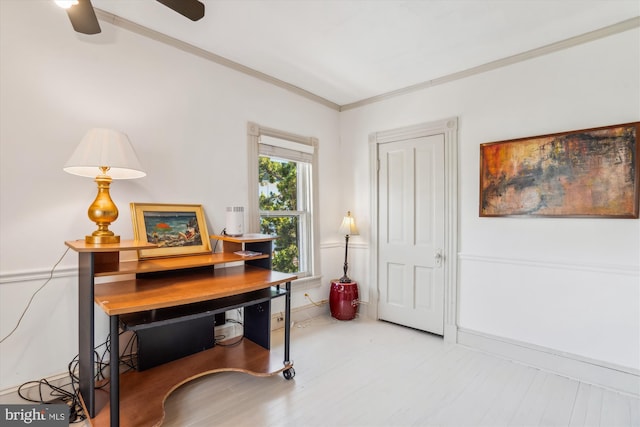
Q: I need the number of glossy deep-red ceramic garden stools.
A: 1